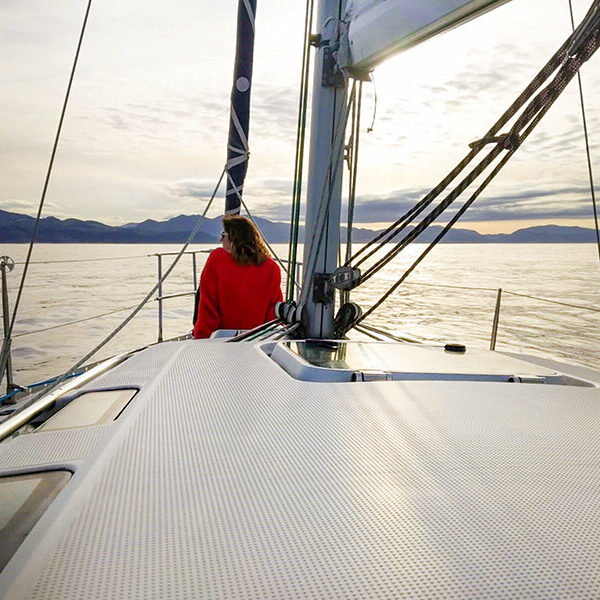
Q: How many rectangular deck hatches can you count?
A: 3